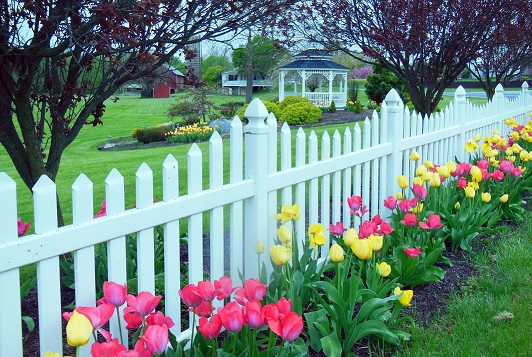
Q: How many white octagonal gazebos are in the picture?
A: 1